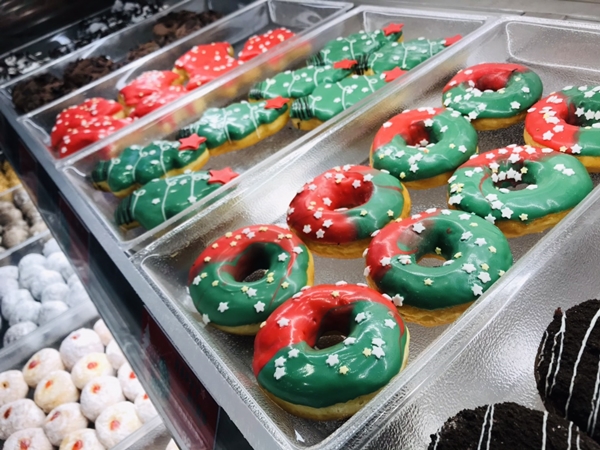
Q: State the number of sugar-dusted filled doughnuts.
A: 15